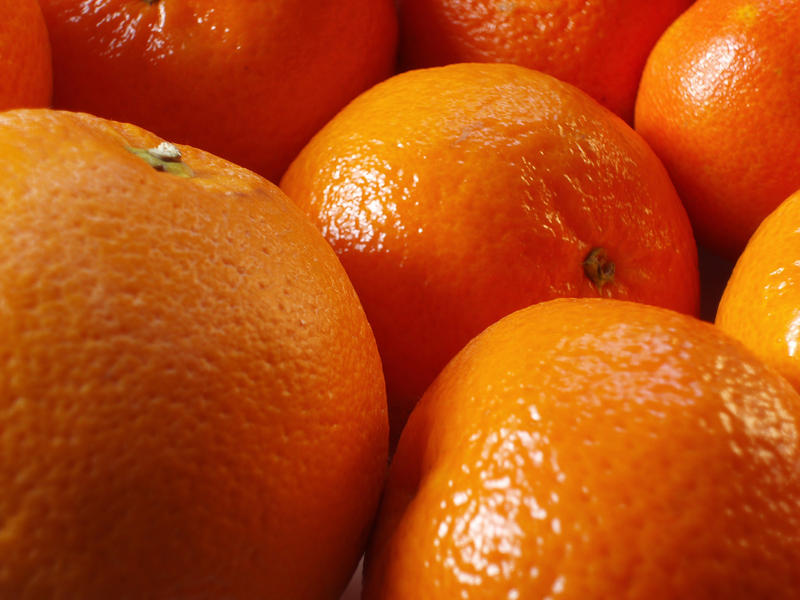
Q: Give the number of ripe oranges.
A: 8